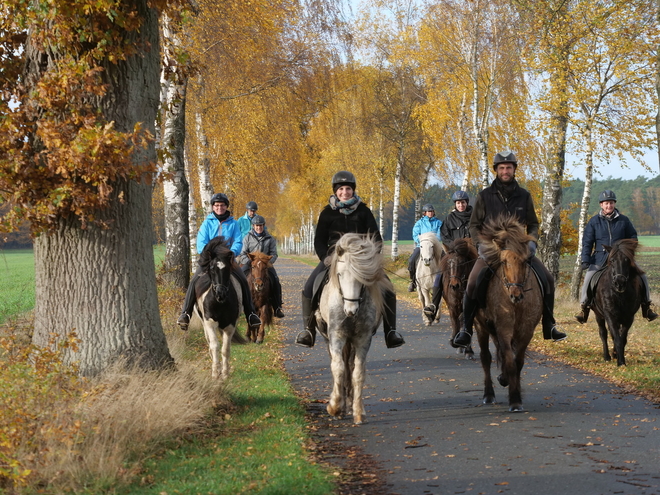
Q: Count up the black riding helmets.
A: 8